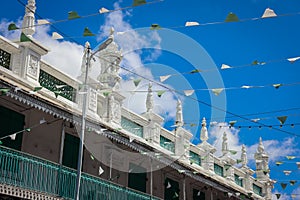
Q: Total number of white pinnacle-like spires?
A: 9